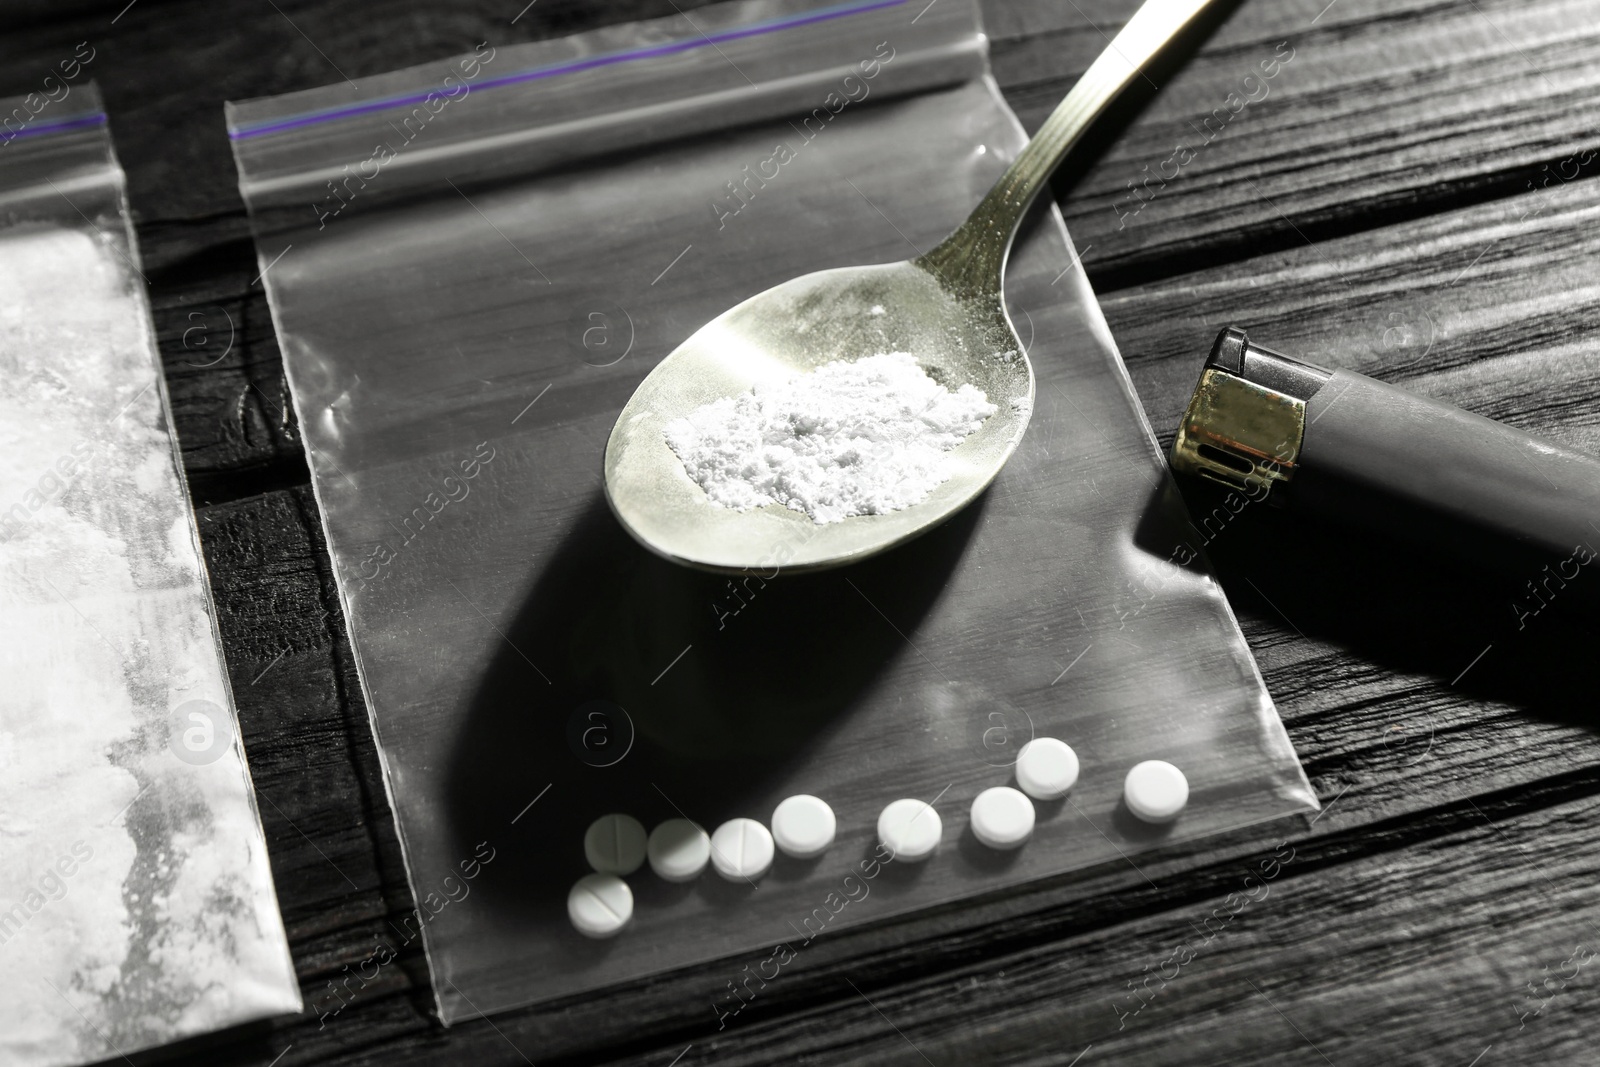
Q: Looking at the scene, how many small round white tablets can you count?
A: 9